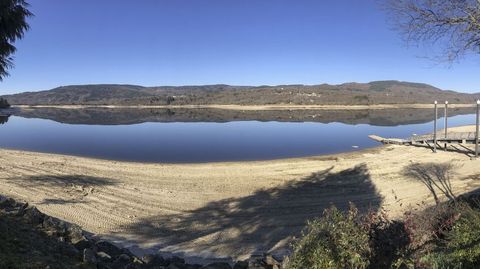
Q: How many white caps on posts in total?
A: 3